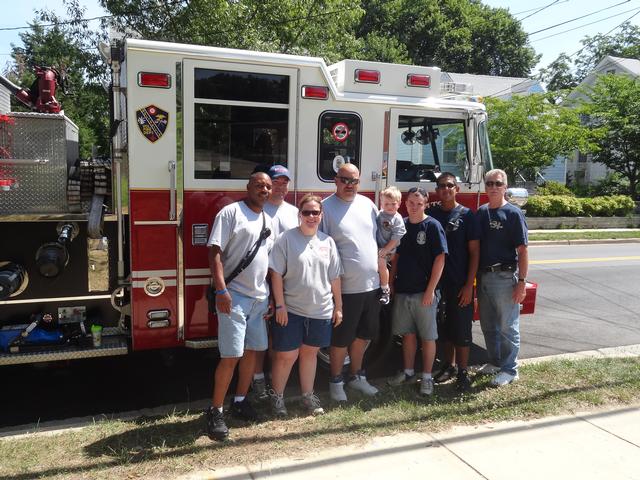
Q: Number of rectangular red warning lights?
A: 4